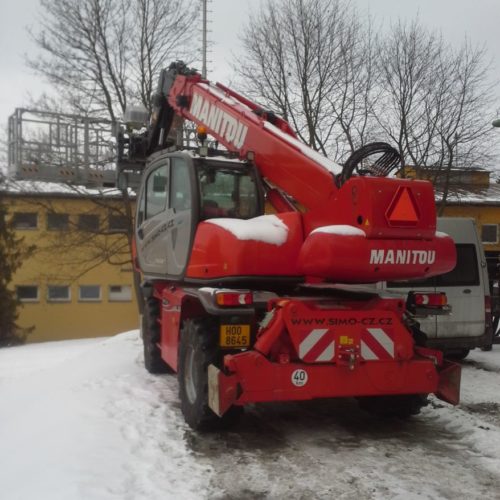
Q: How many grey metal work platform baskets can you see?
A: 1